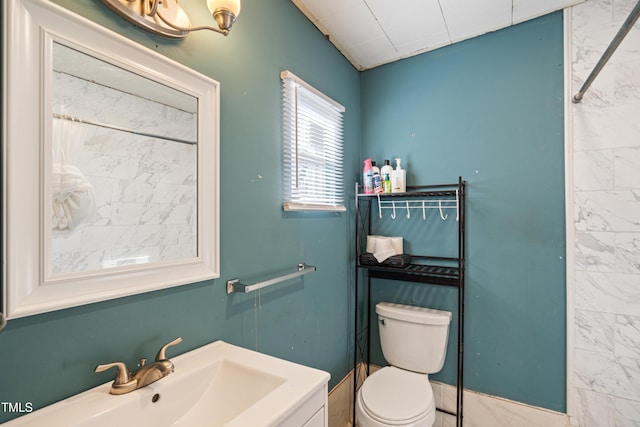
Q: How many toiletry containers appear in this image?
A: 6